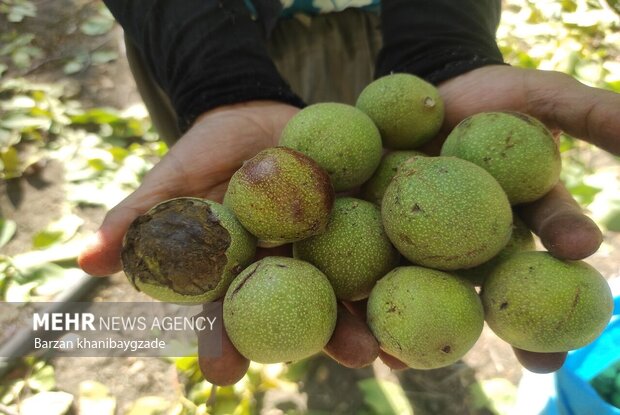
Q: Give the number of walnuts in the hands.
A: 12